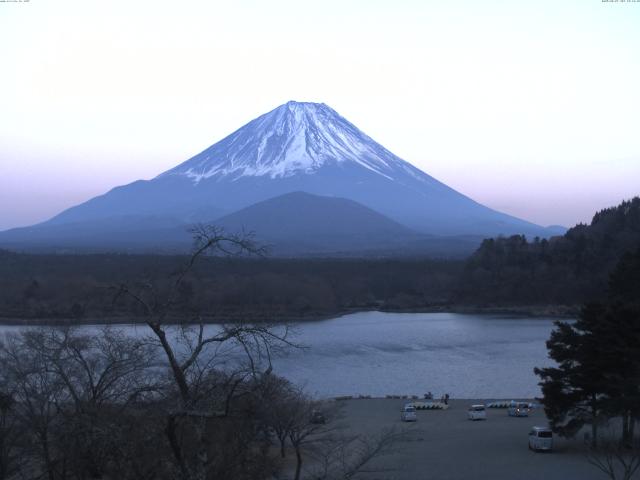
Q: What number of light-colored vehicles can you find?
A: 4